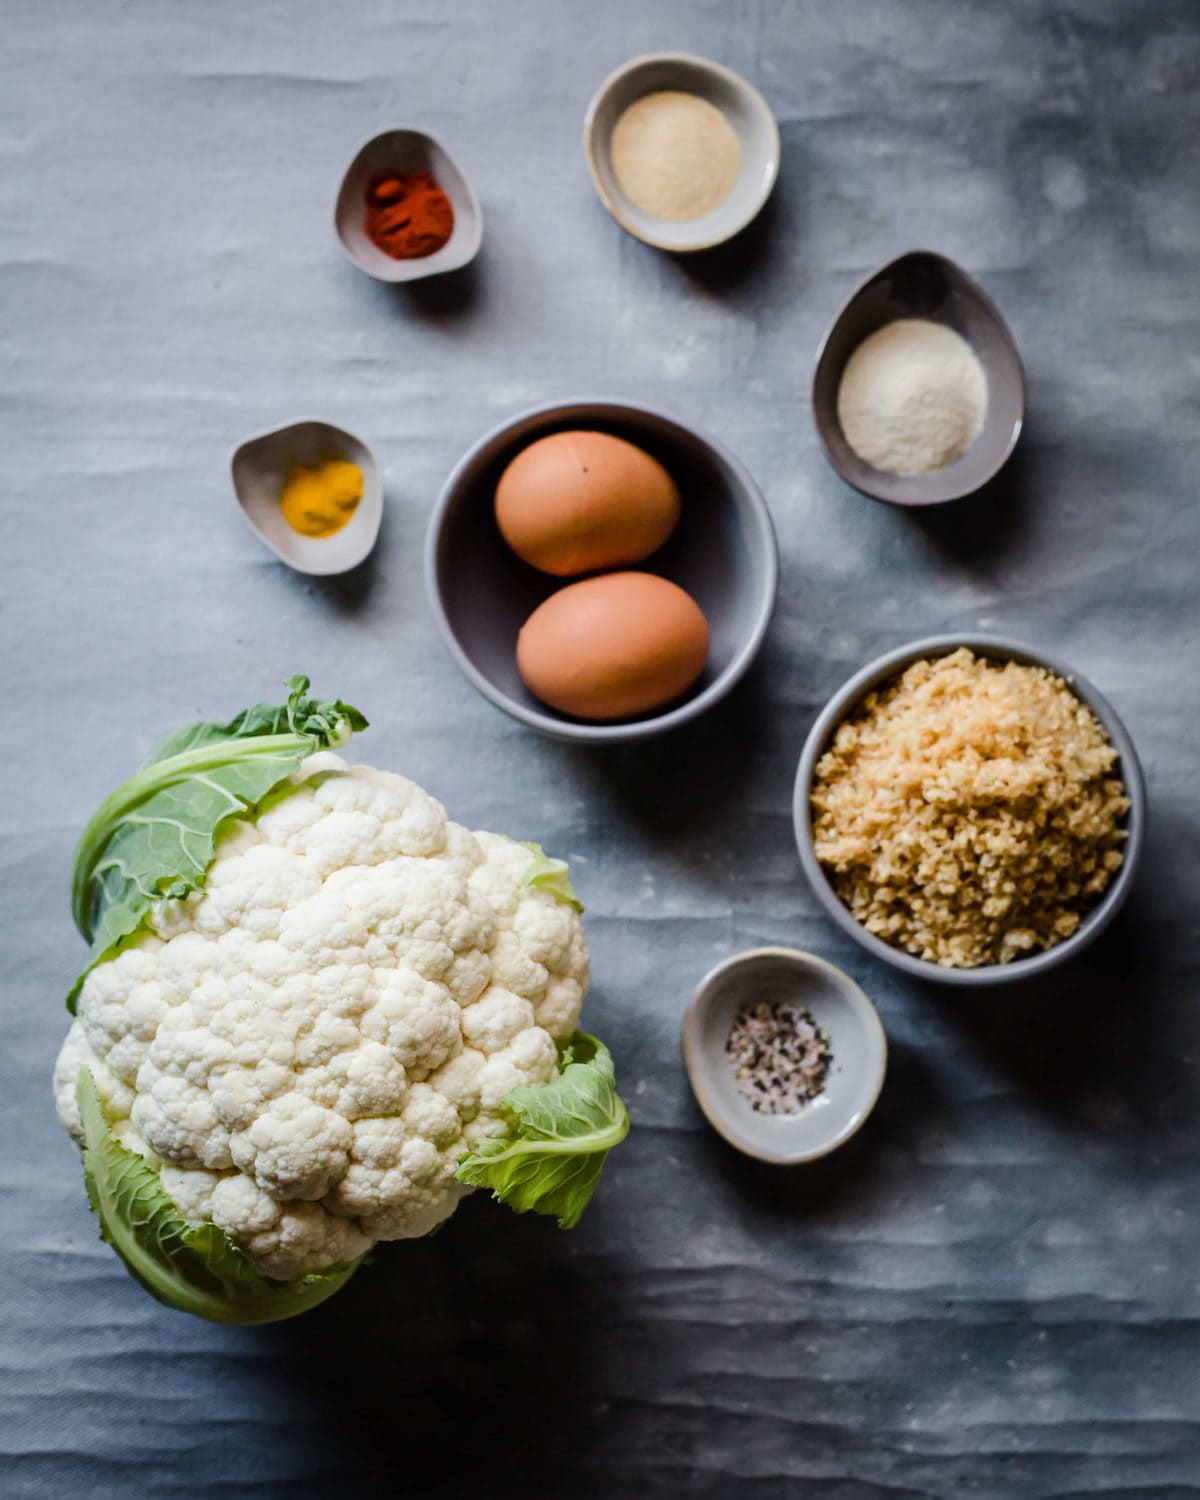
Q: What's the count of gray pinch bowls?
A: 5